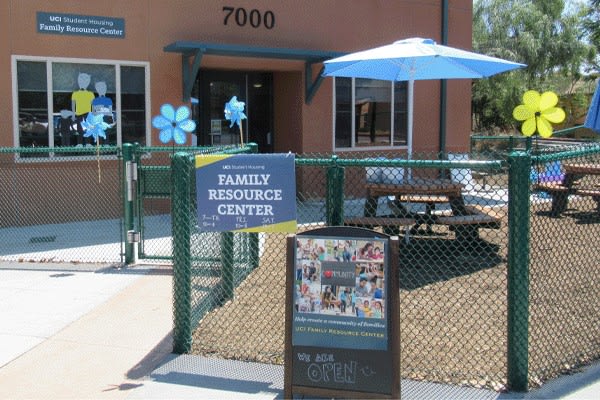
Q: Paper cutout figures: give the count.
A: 3